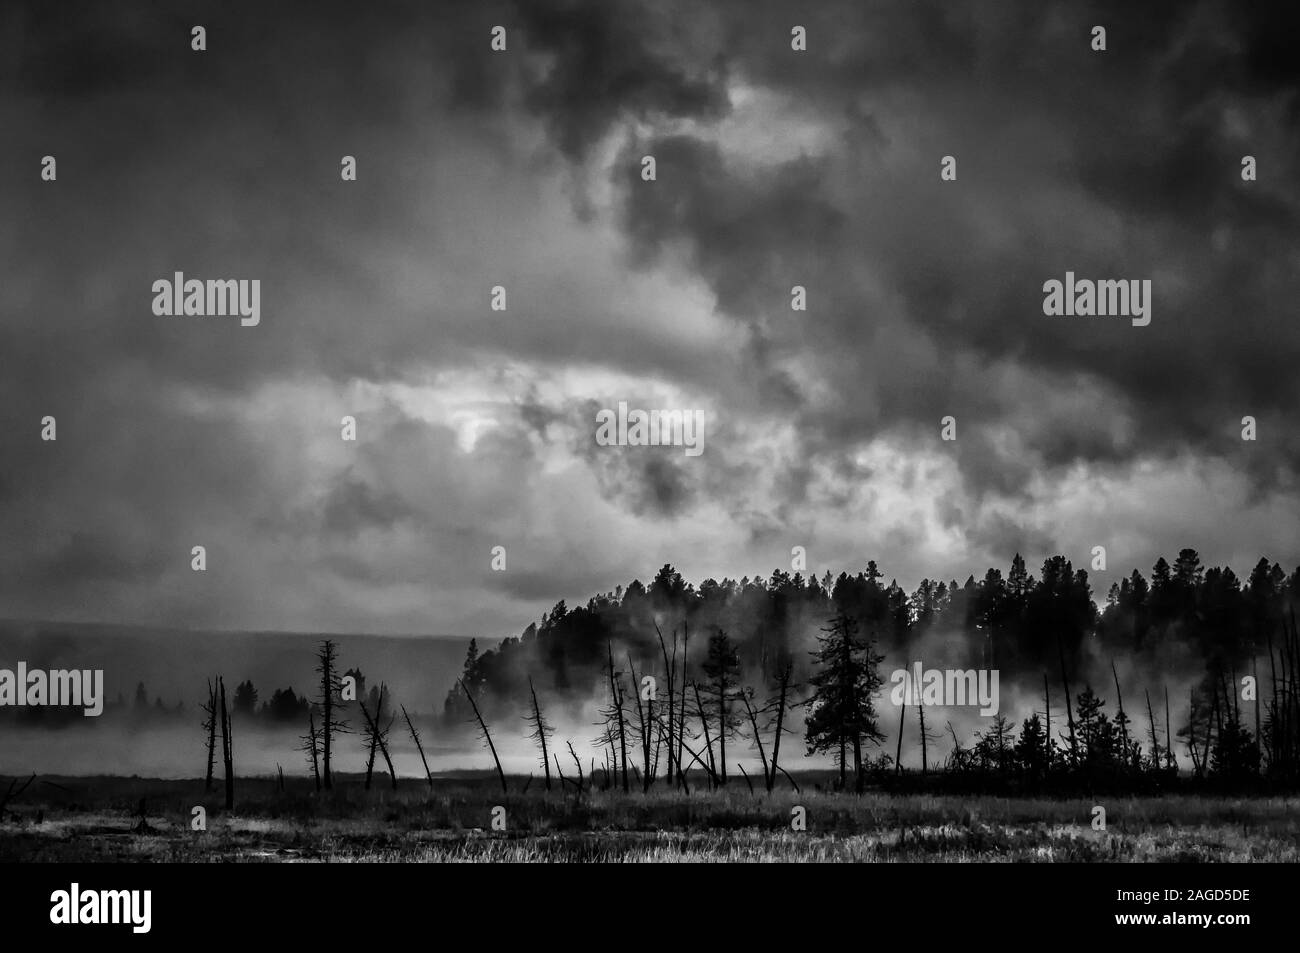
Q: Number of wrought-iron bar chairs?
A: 0